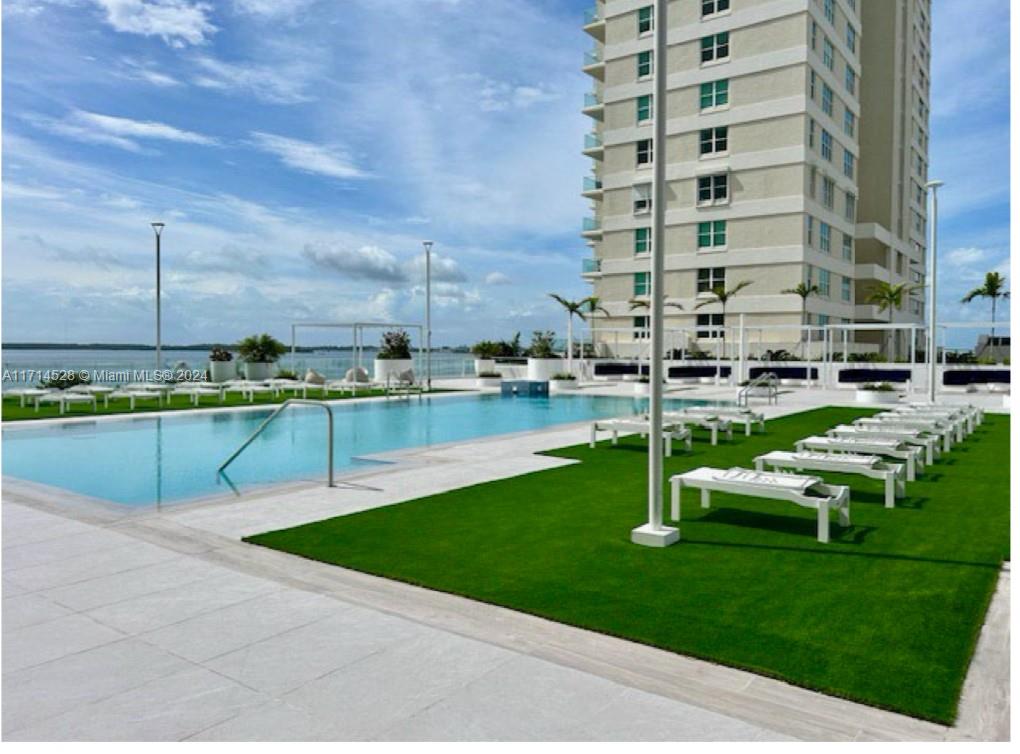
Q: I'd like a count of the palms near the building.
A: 7